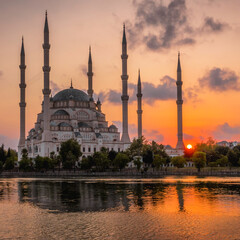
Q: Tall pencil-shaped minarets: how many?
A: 6